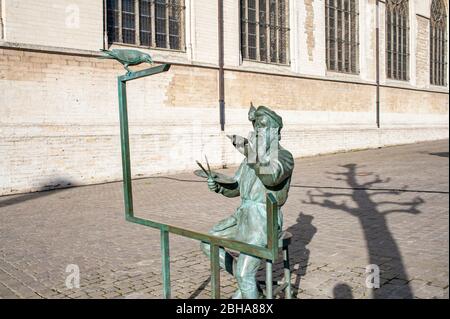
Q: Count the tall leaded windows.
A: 5